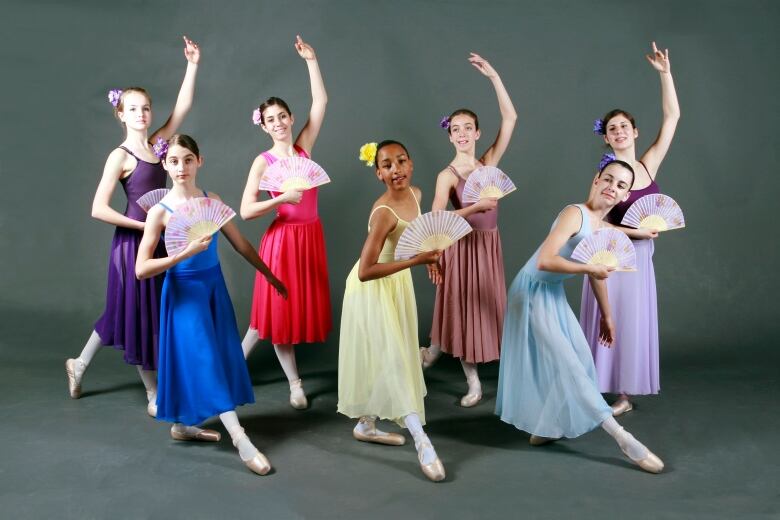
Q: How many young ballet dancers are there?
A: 7